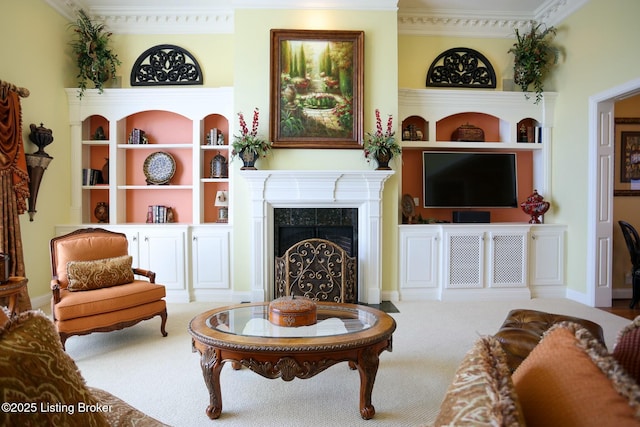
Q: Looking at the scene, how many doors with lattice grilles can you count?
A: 2